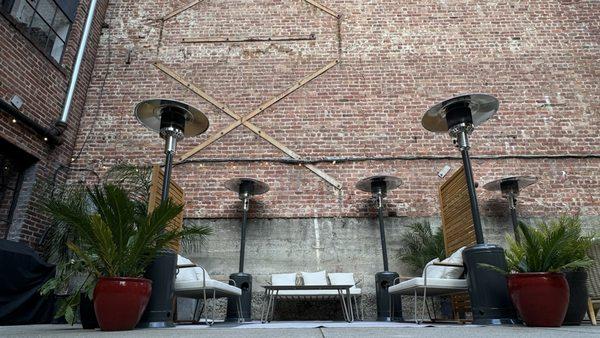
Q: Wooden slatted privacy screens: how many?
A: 2